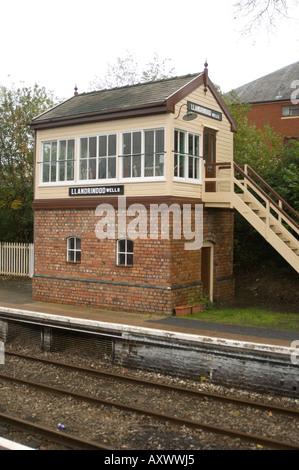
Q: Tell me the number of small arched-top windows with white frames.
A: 2